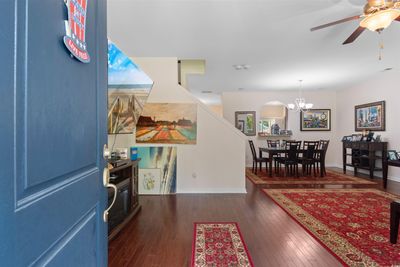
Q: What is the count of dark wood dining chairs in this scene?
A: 6